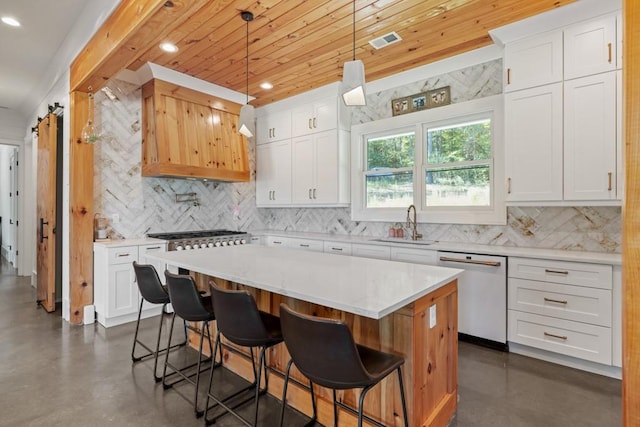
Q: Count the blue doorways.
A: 0